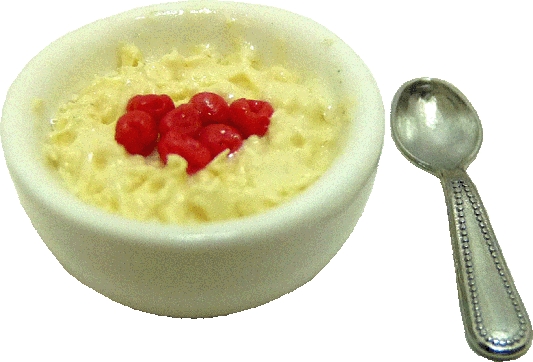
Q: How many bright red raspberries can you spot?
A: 7